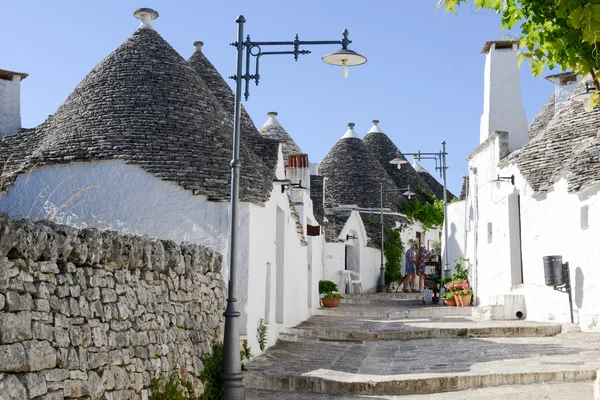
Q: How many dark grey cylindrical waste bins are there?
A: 1